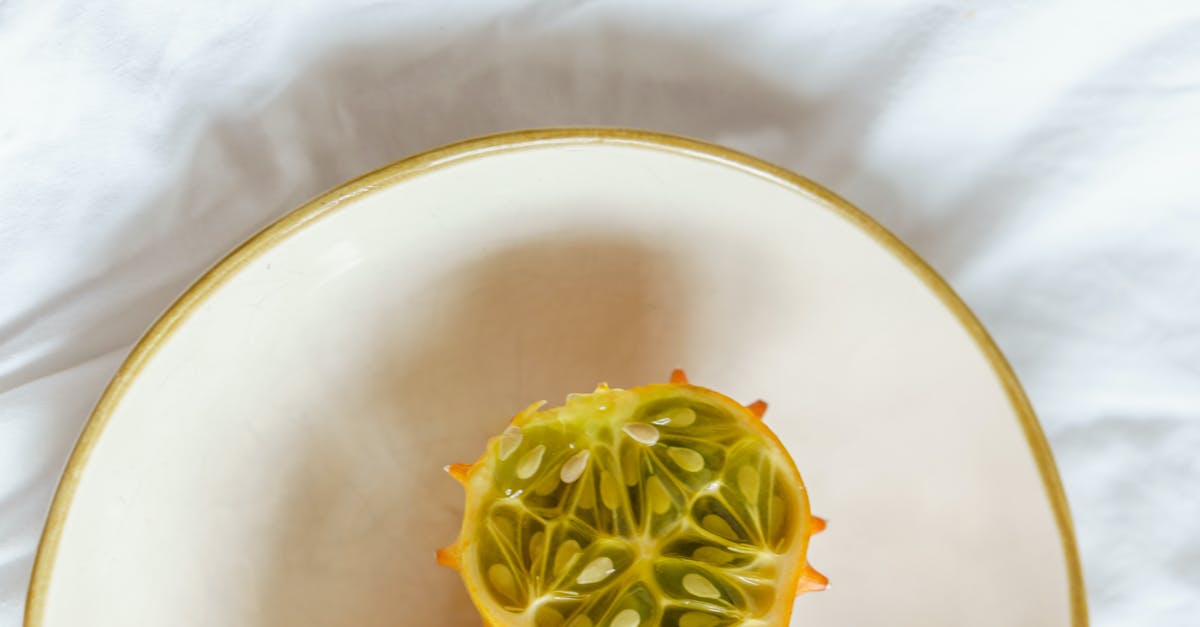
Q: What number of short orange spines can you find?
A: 6